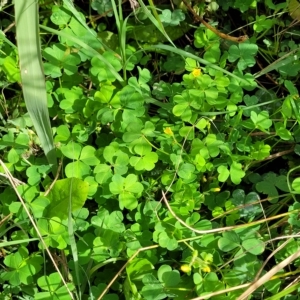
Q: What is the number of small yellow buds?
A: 5